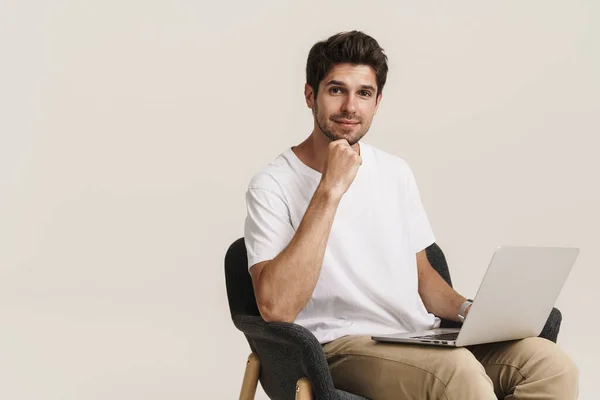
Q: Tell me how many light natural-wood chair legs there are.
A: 2